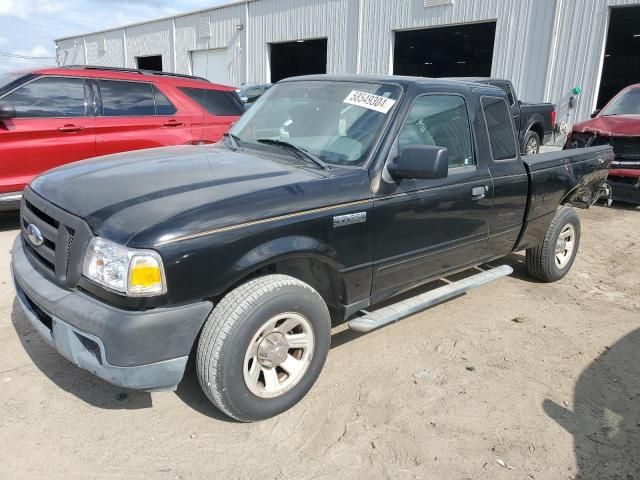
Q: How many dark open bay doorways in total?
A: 4